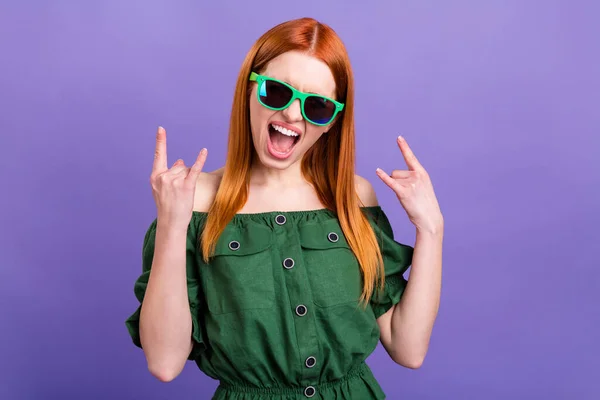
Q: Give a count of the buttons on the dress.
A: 7